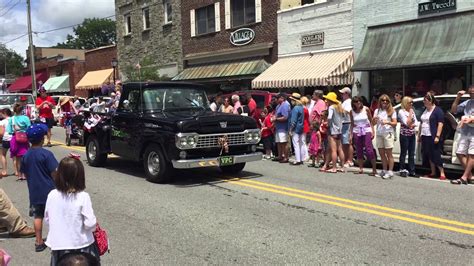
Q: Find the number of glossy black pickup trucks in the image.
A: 1